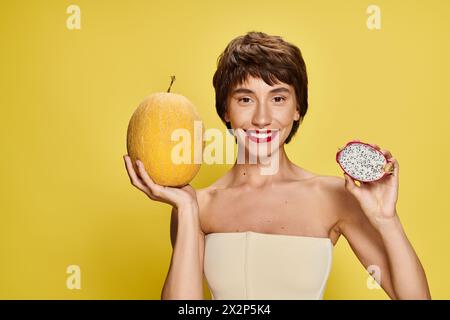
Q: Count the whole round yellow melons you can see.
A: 1